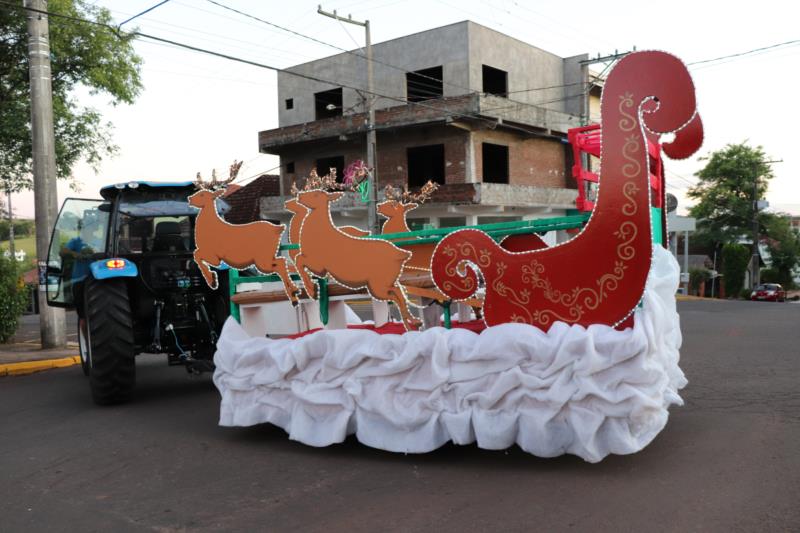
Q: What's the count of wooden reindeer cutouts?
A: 4